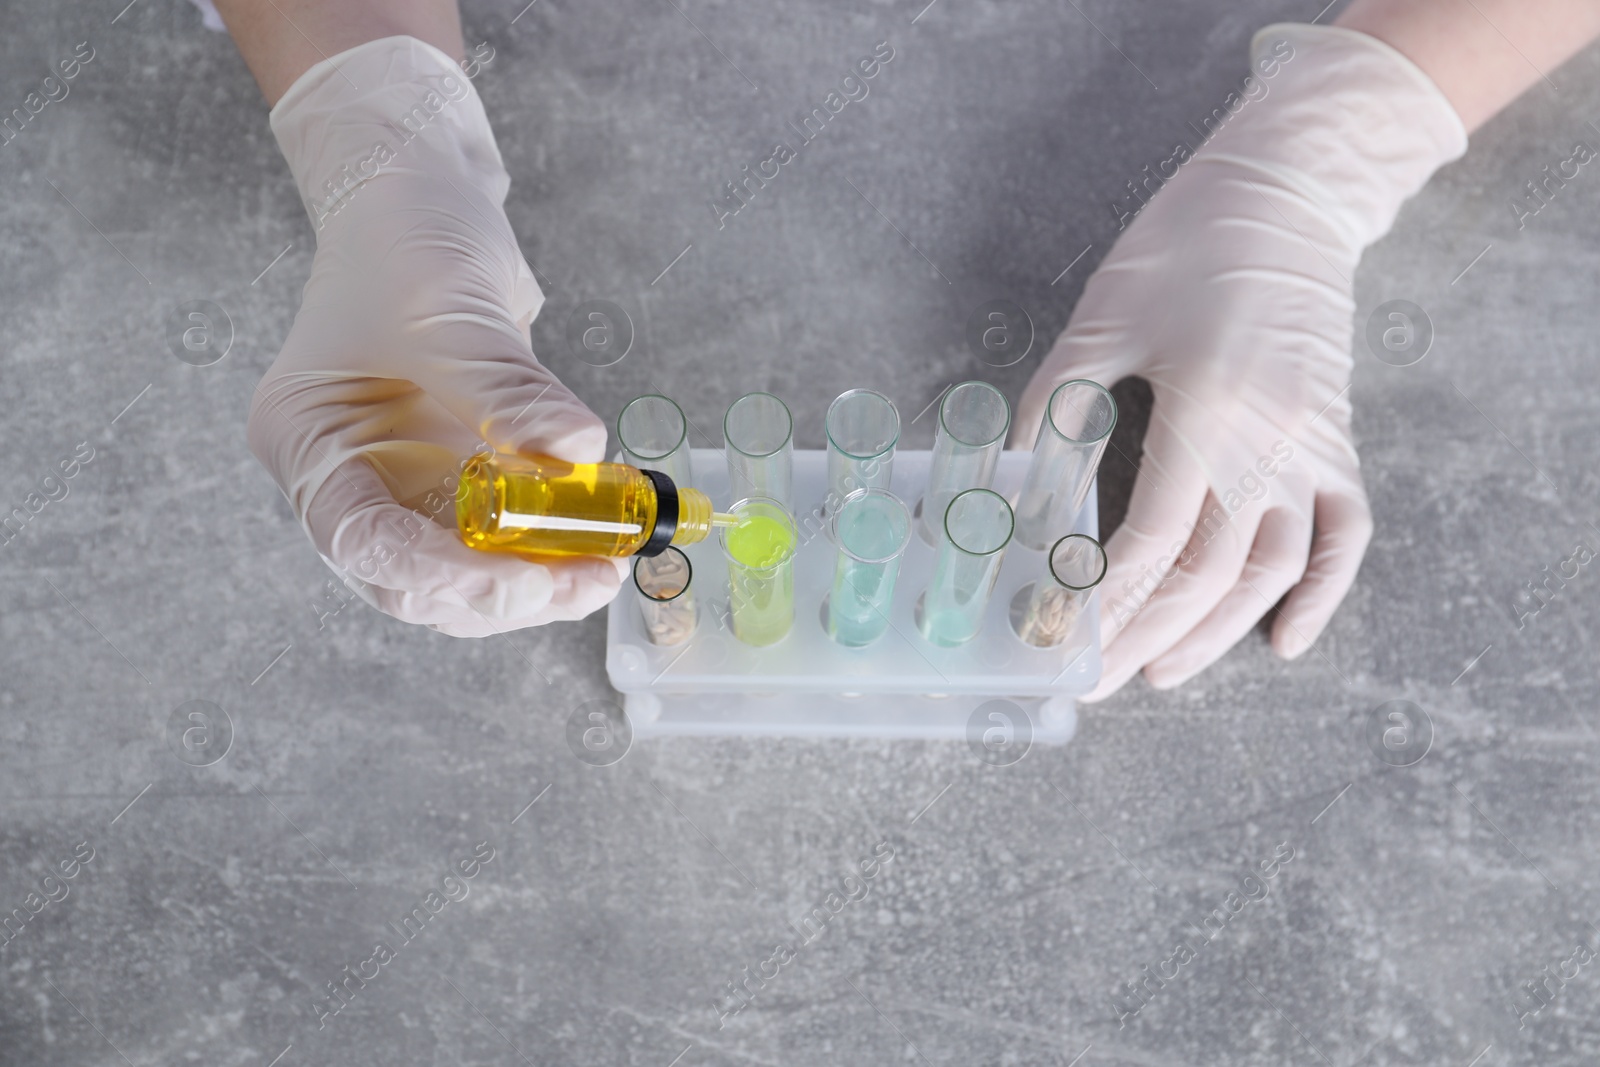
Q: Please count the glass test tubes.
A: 10